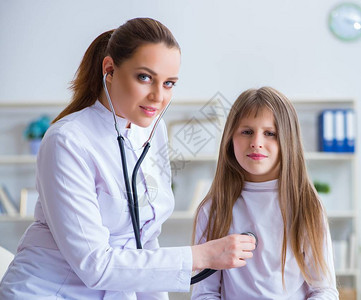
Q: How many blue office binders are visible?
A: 3